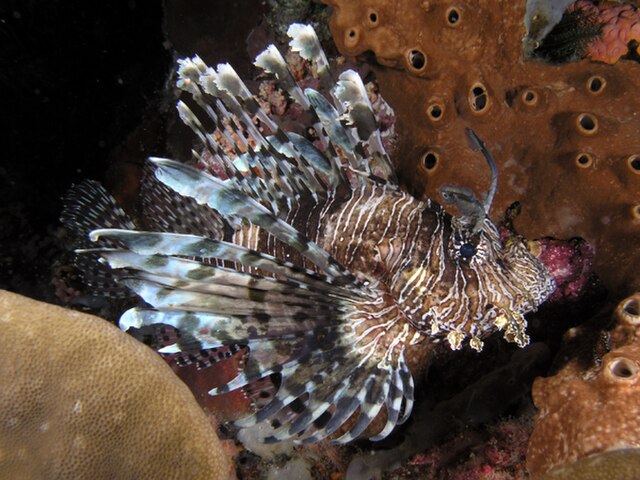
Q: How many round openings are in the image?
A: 15